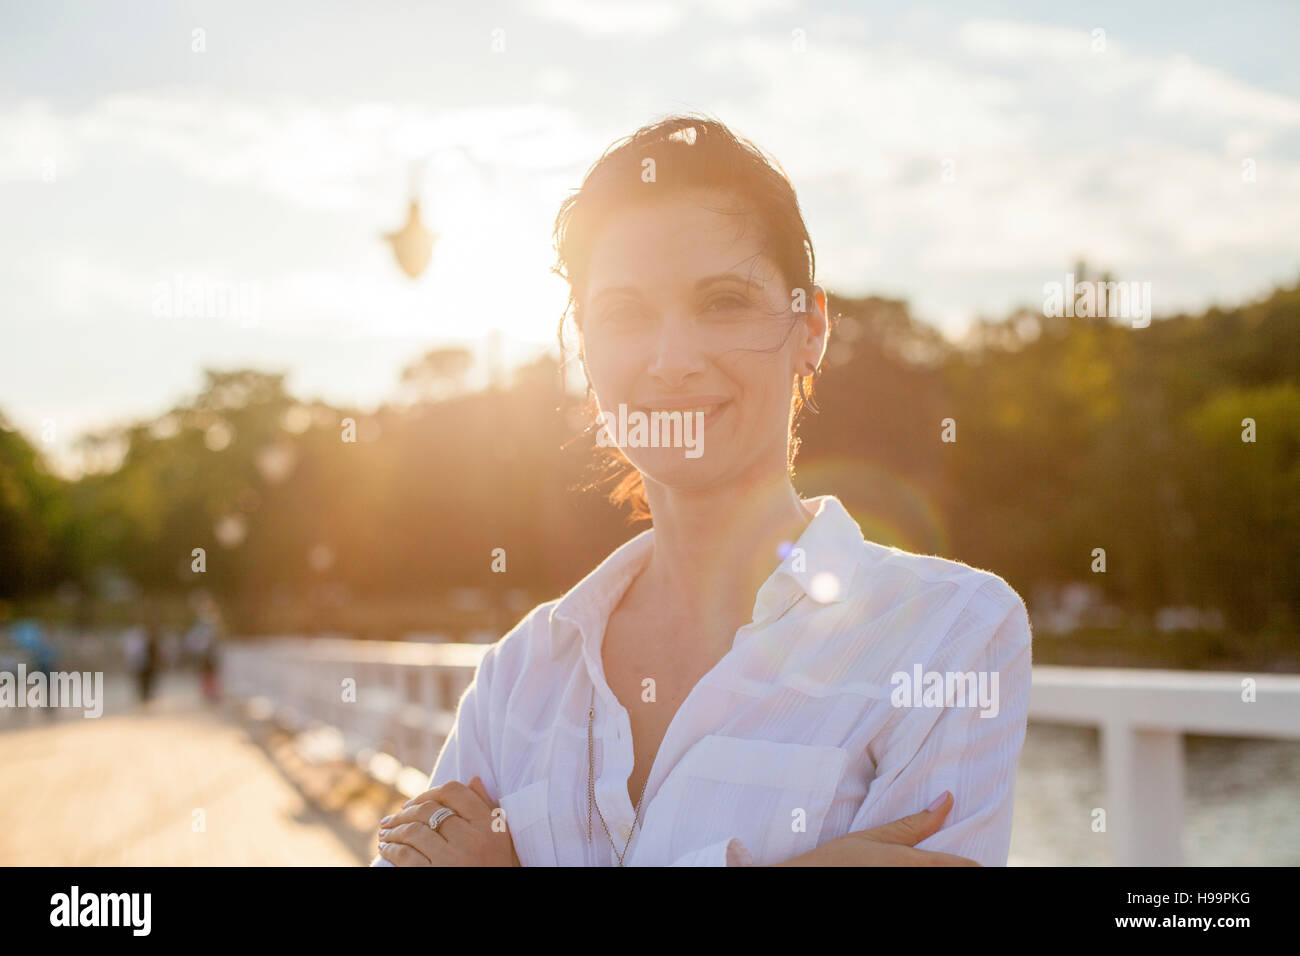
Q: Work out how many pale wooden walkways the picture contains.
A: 1